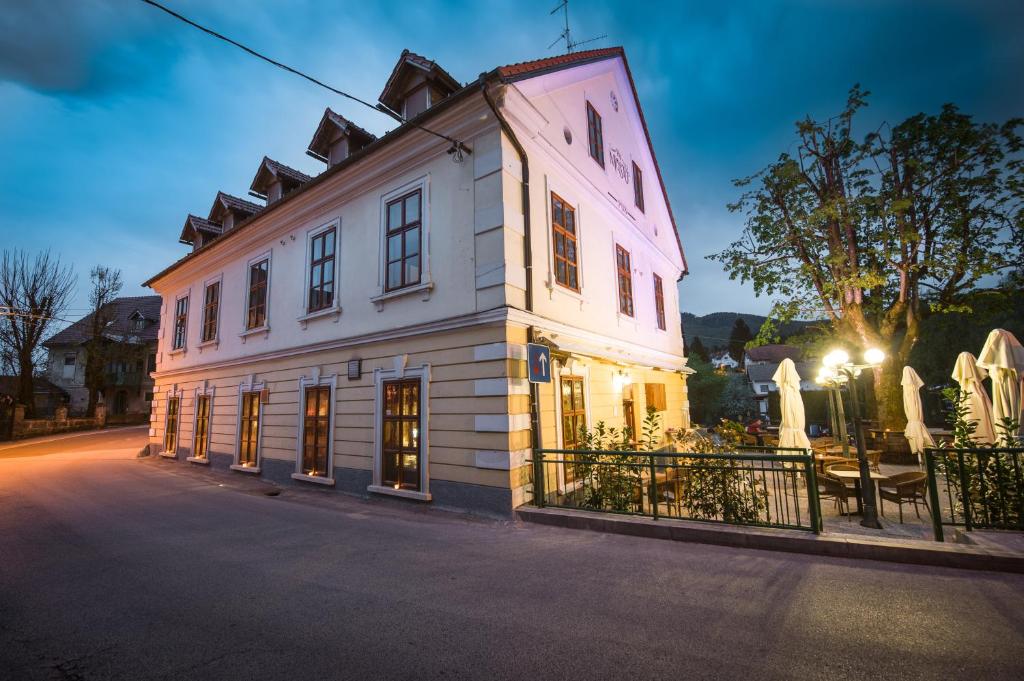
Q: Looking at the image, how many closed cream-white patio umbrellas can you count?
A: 4